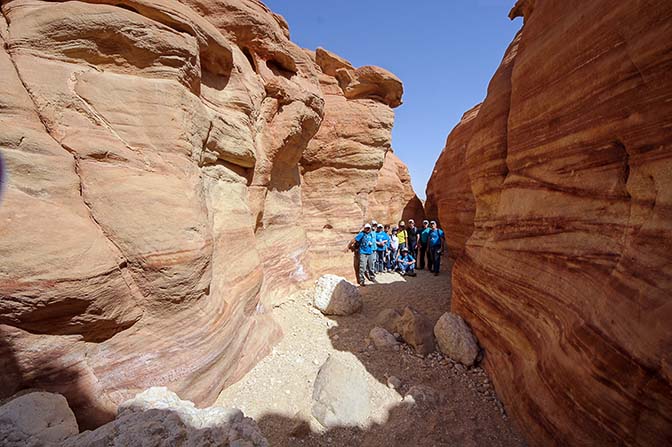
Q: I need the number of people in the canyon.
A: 10